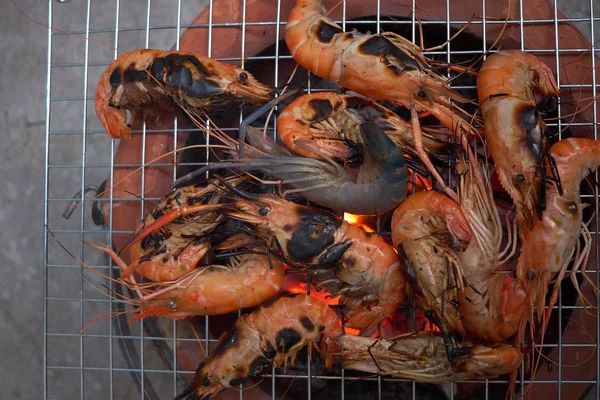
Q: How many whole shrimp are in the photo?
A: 13